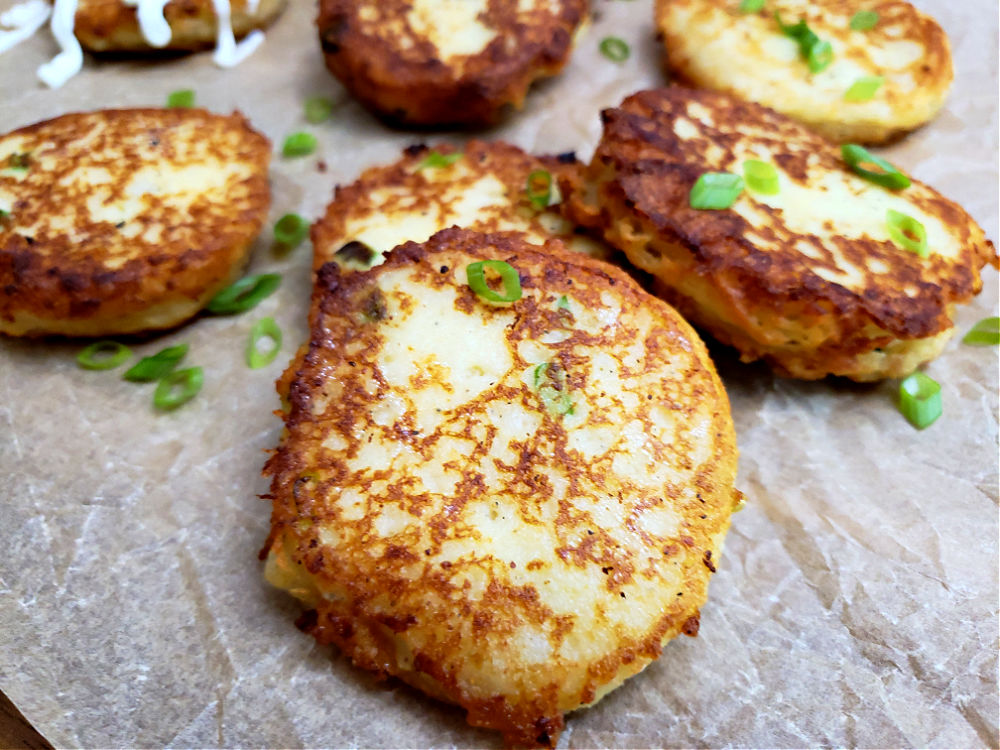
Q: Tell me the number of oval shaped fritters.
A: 7